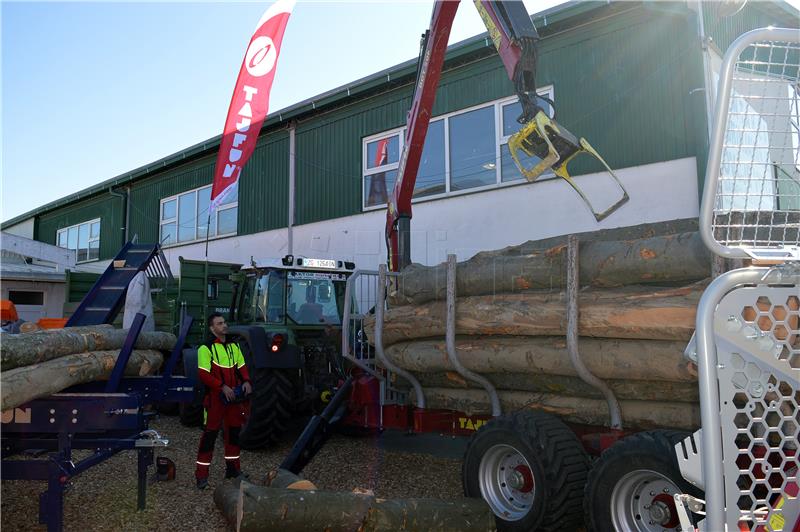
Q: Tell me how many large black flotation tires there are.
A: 2